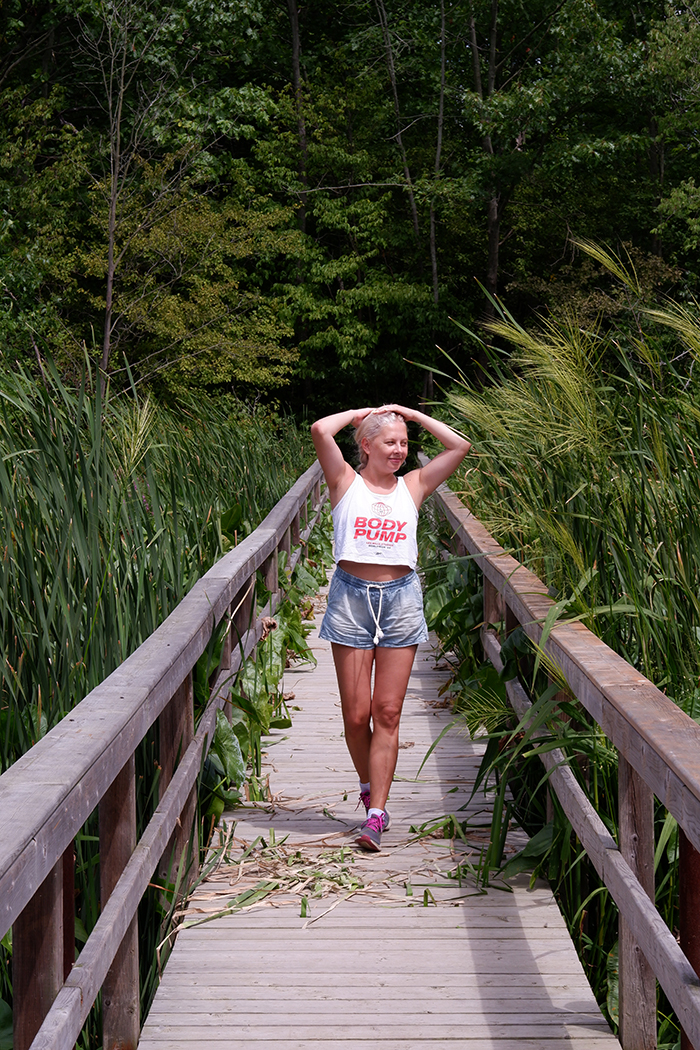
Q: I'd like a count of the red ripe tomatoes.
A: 0